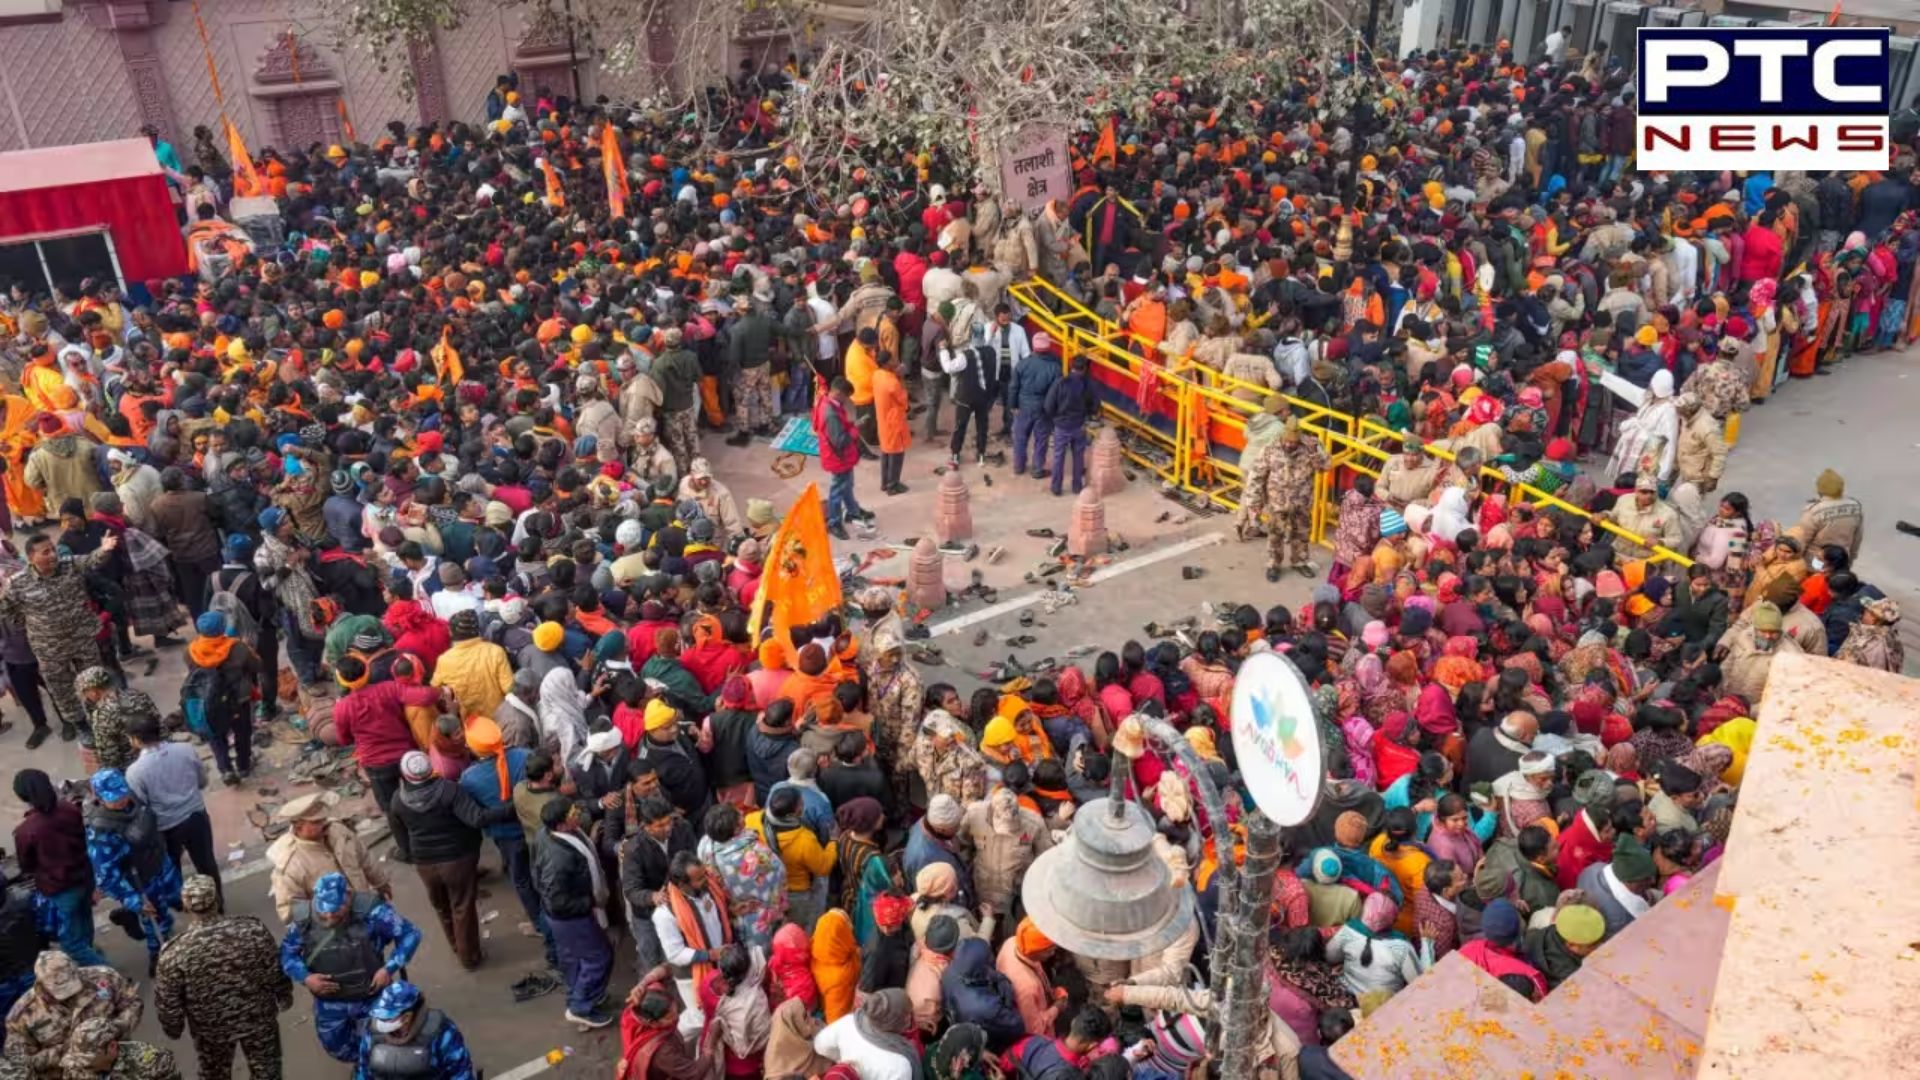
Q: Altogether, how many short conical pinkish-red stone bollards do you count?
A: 4